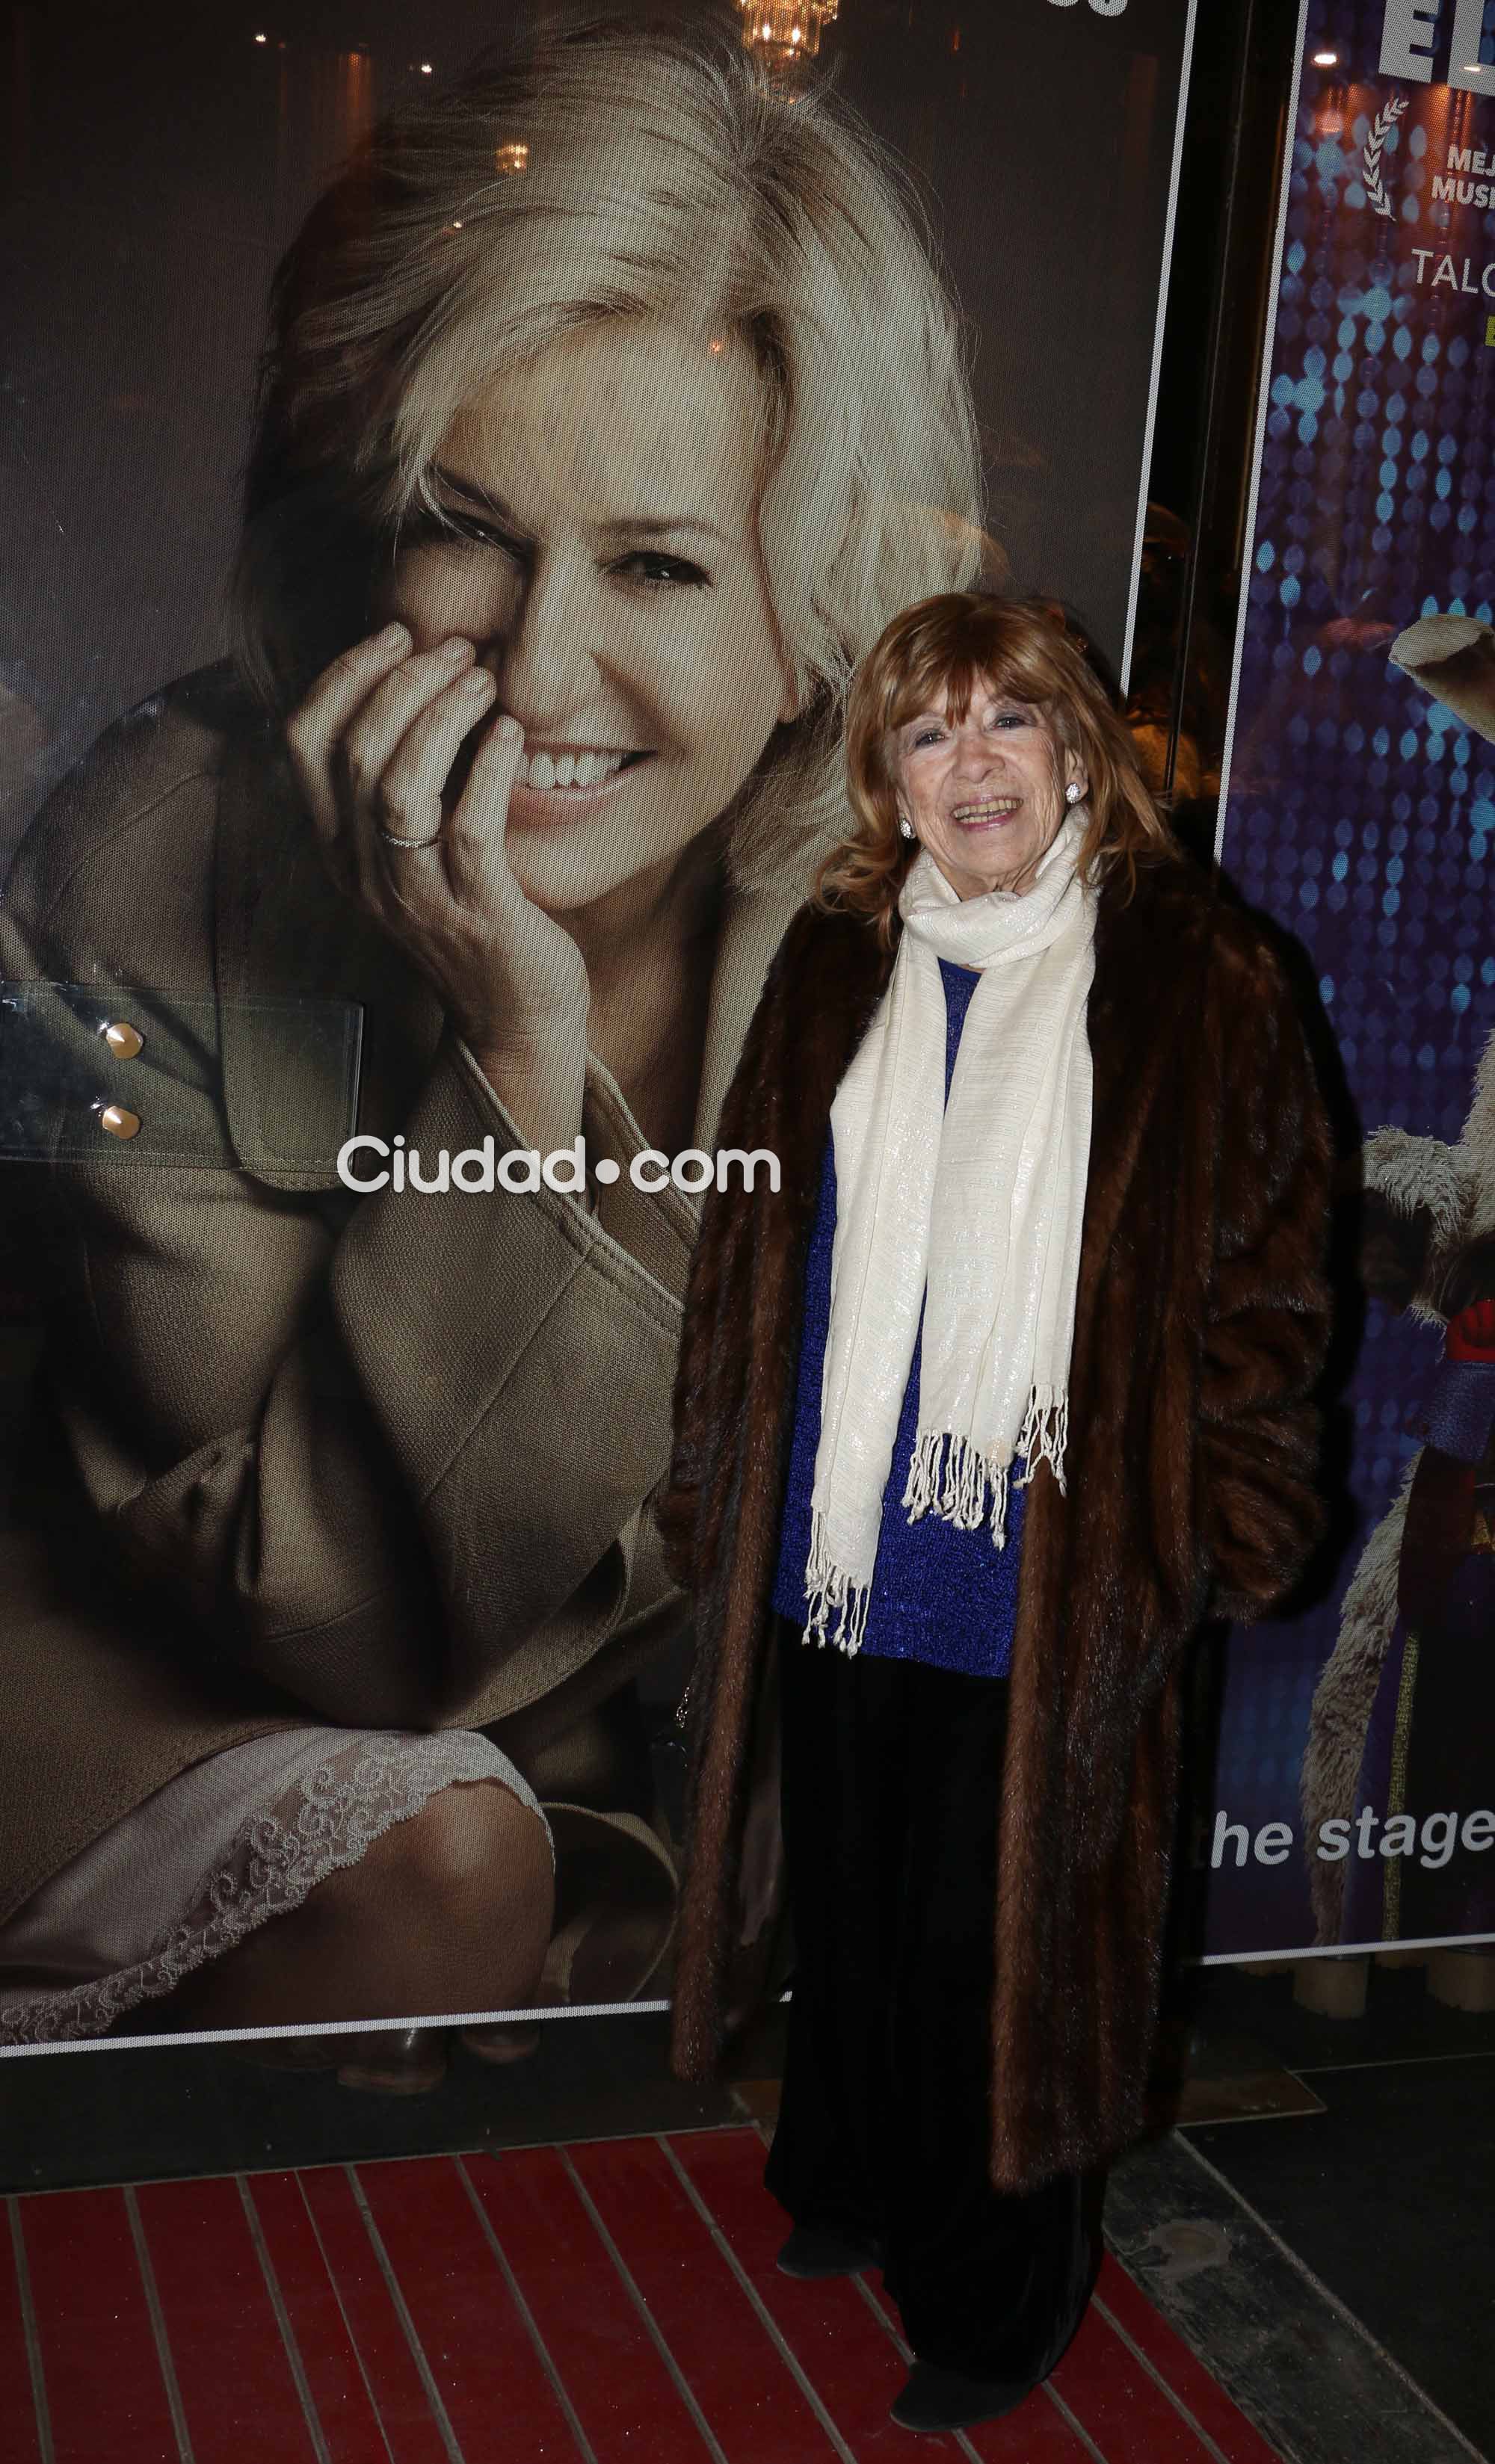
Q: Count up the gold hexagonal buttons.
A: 2